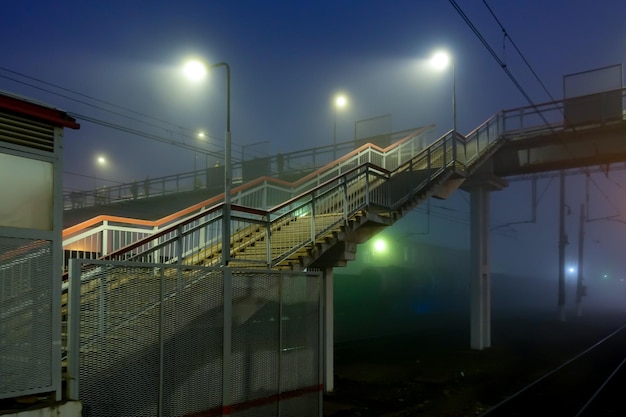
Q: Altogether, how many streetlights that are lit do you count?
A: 5